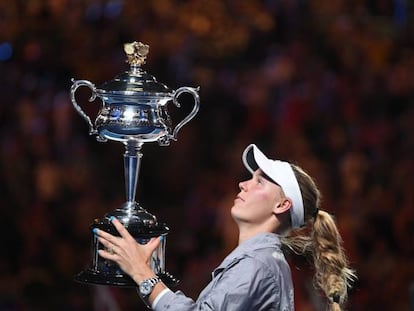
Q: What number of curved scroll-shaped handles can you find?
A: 2